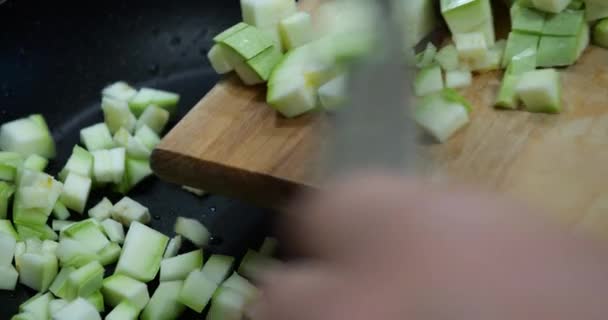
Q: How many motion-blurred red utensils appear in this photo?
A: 0